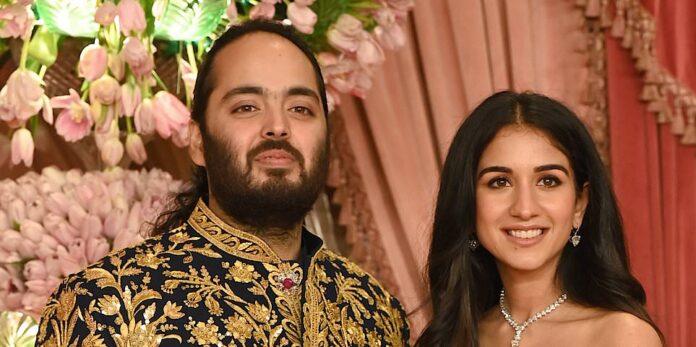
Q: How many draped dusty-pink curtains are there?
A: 1